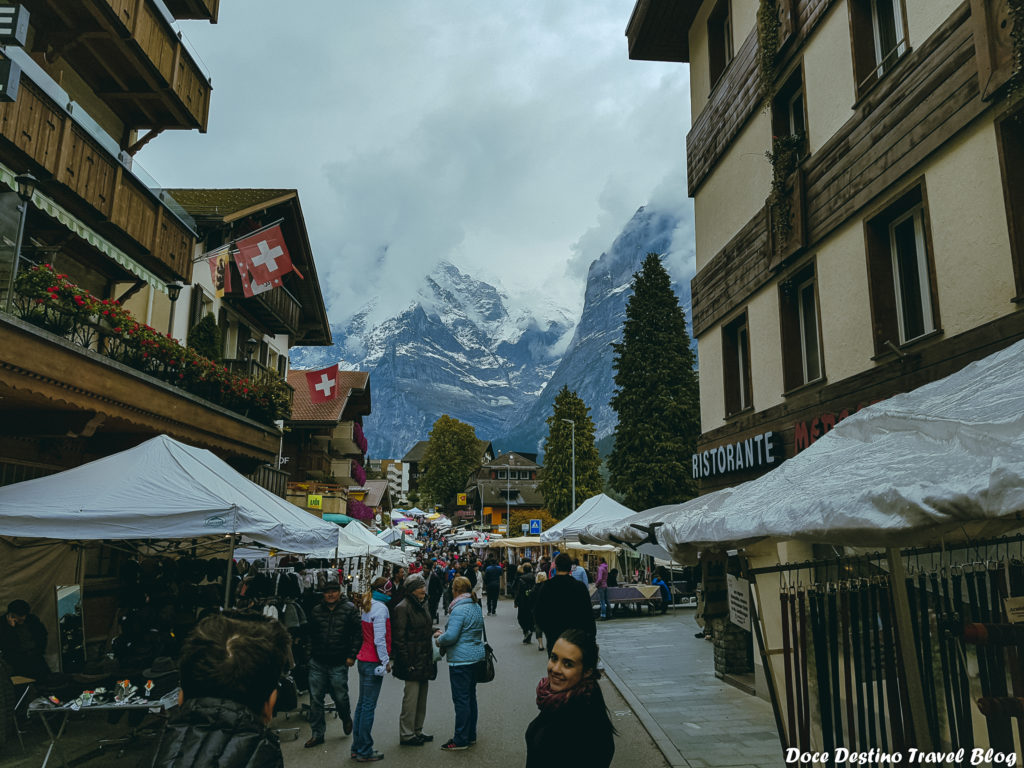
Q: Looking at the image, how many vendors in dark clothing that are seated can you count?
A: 1